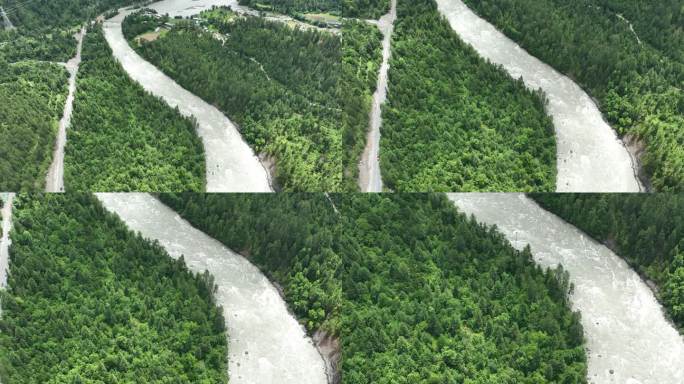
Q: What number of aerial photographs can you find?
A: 4